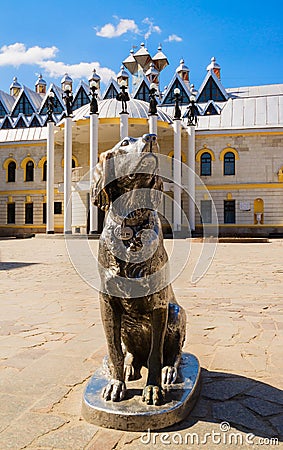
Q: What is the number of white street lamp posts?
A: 7